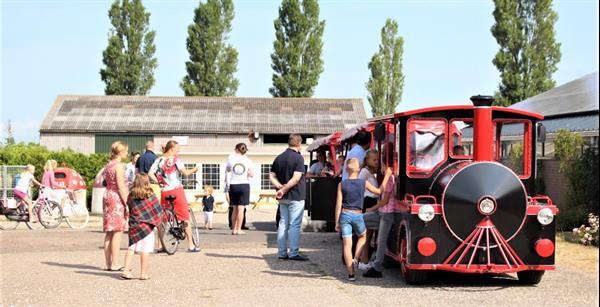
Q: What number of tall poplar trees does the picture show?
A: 5